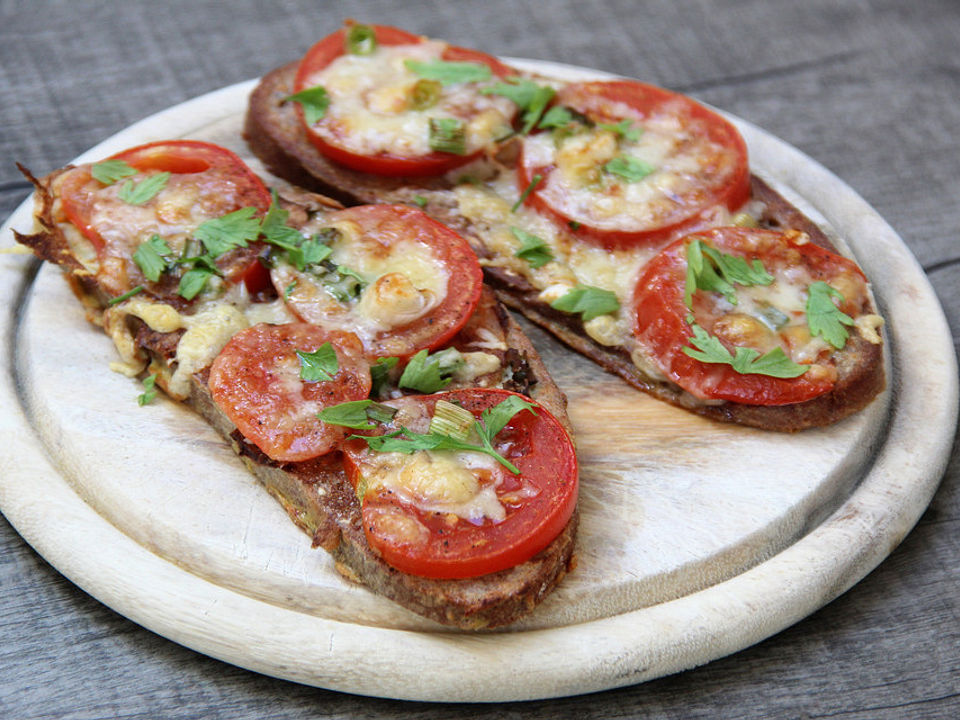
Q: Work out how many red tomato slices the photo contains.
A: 7